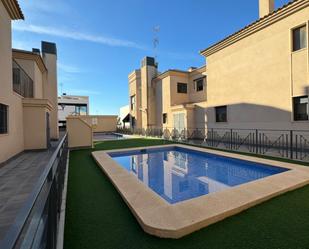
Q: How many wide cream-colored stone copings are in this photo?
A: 1